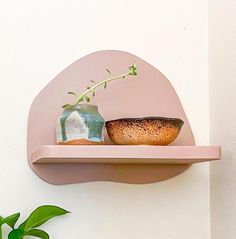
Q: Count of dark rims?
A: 1